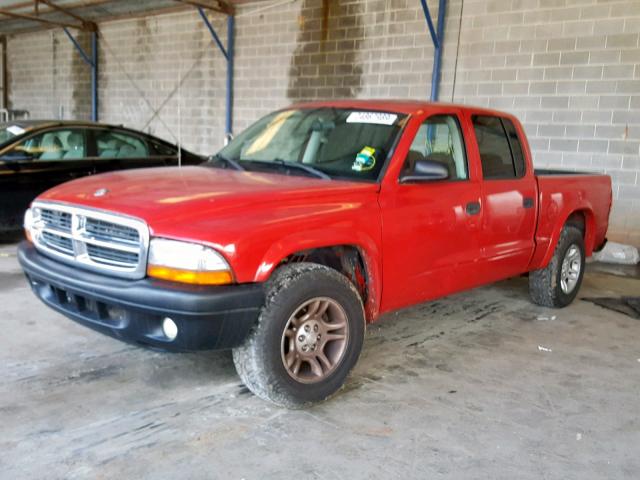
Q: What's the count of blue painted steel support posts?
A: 3